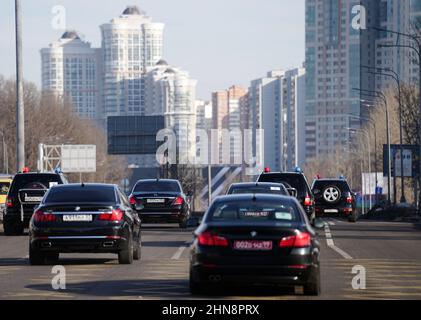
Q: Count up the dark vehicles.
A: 7